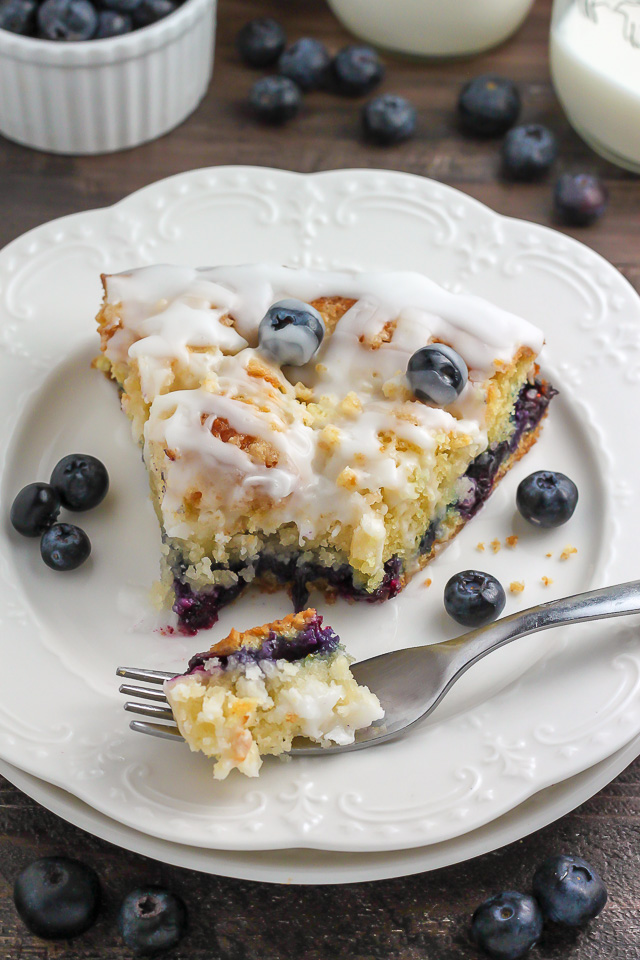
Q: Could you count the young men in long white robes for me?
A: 0